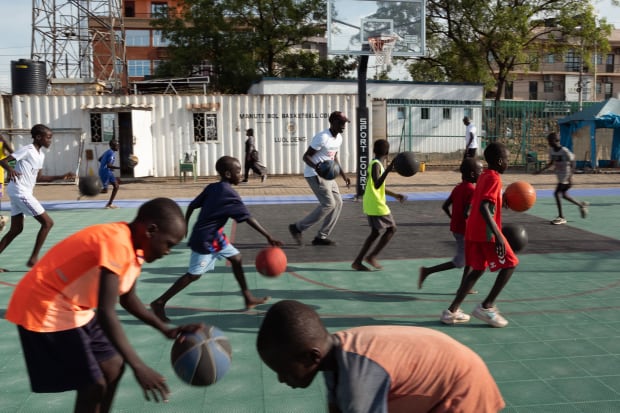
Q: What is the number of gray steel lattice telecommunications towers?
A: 1